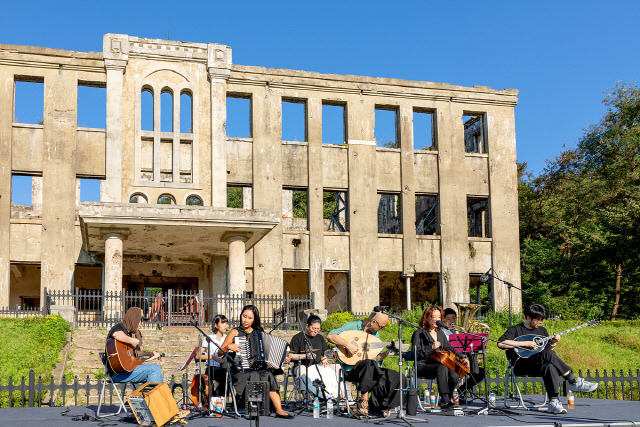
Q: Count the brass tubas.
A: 1